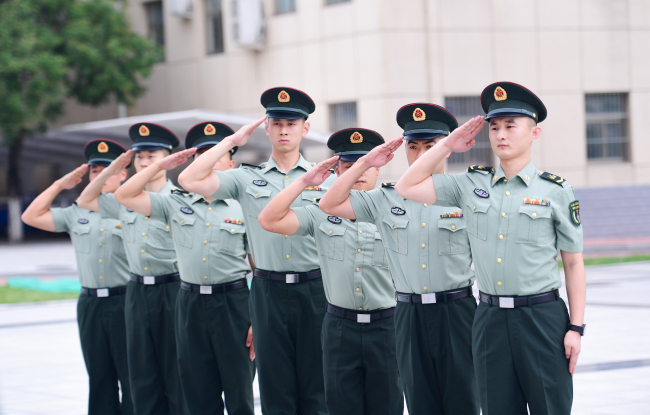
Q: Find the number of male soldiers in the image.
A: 7